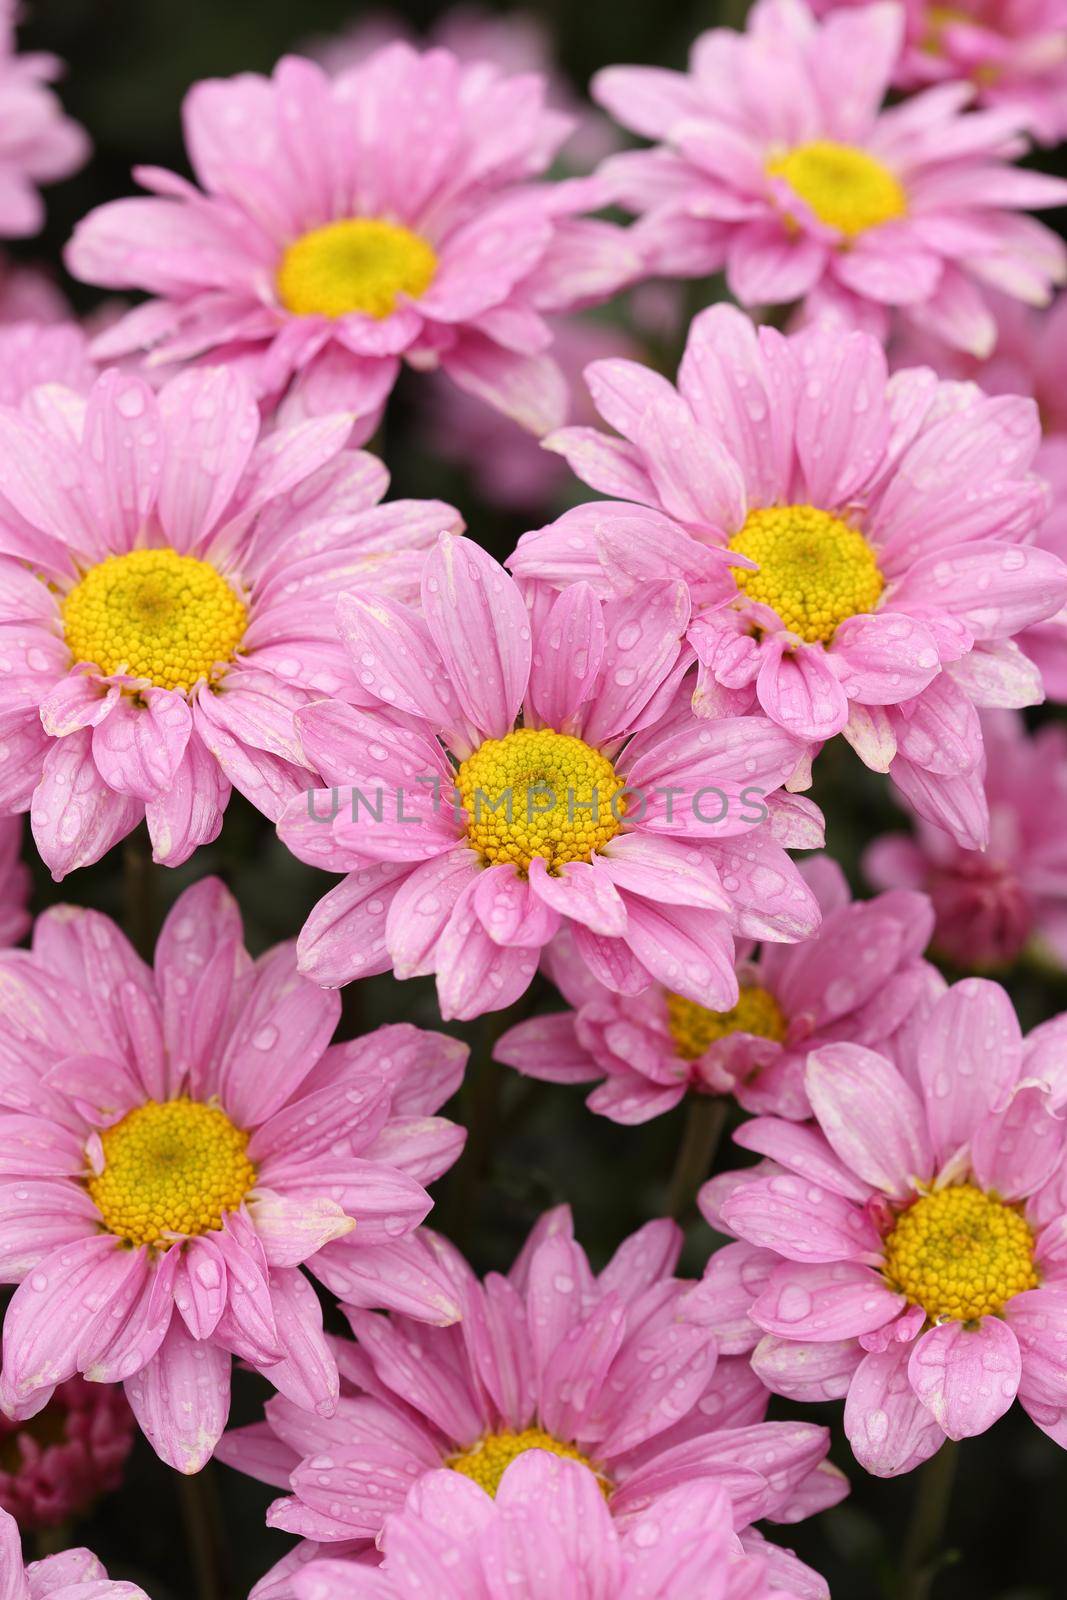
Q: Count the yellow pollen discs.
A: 9